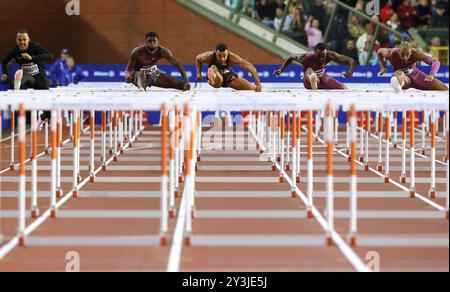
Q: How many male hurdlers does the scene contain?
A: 5